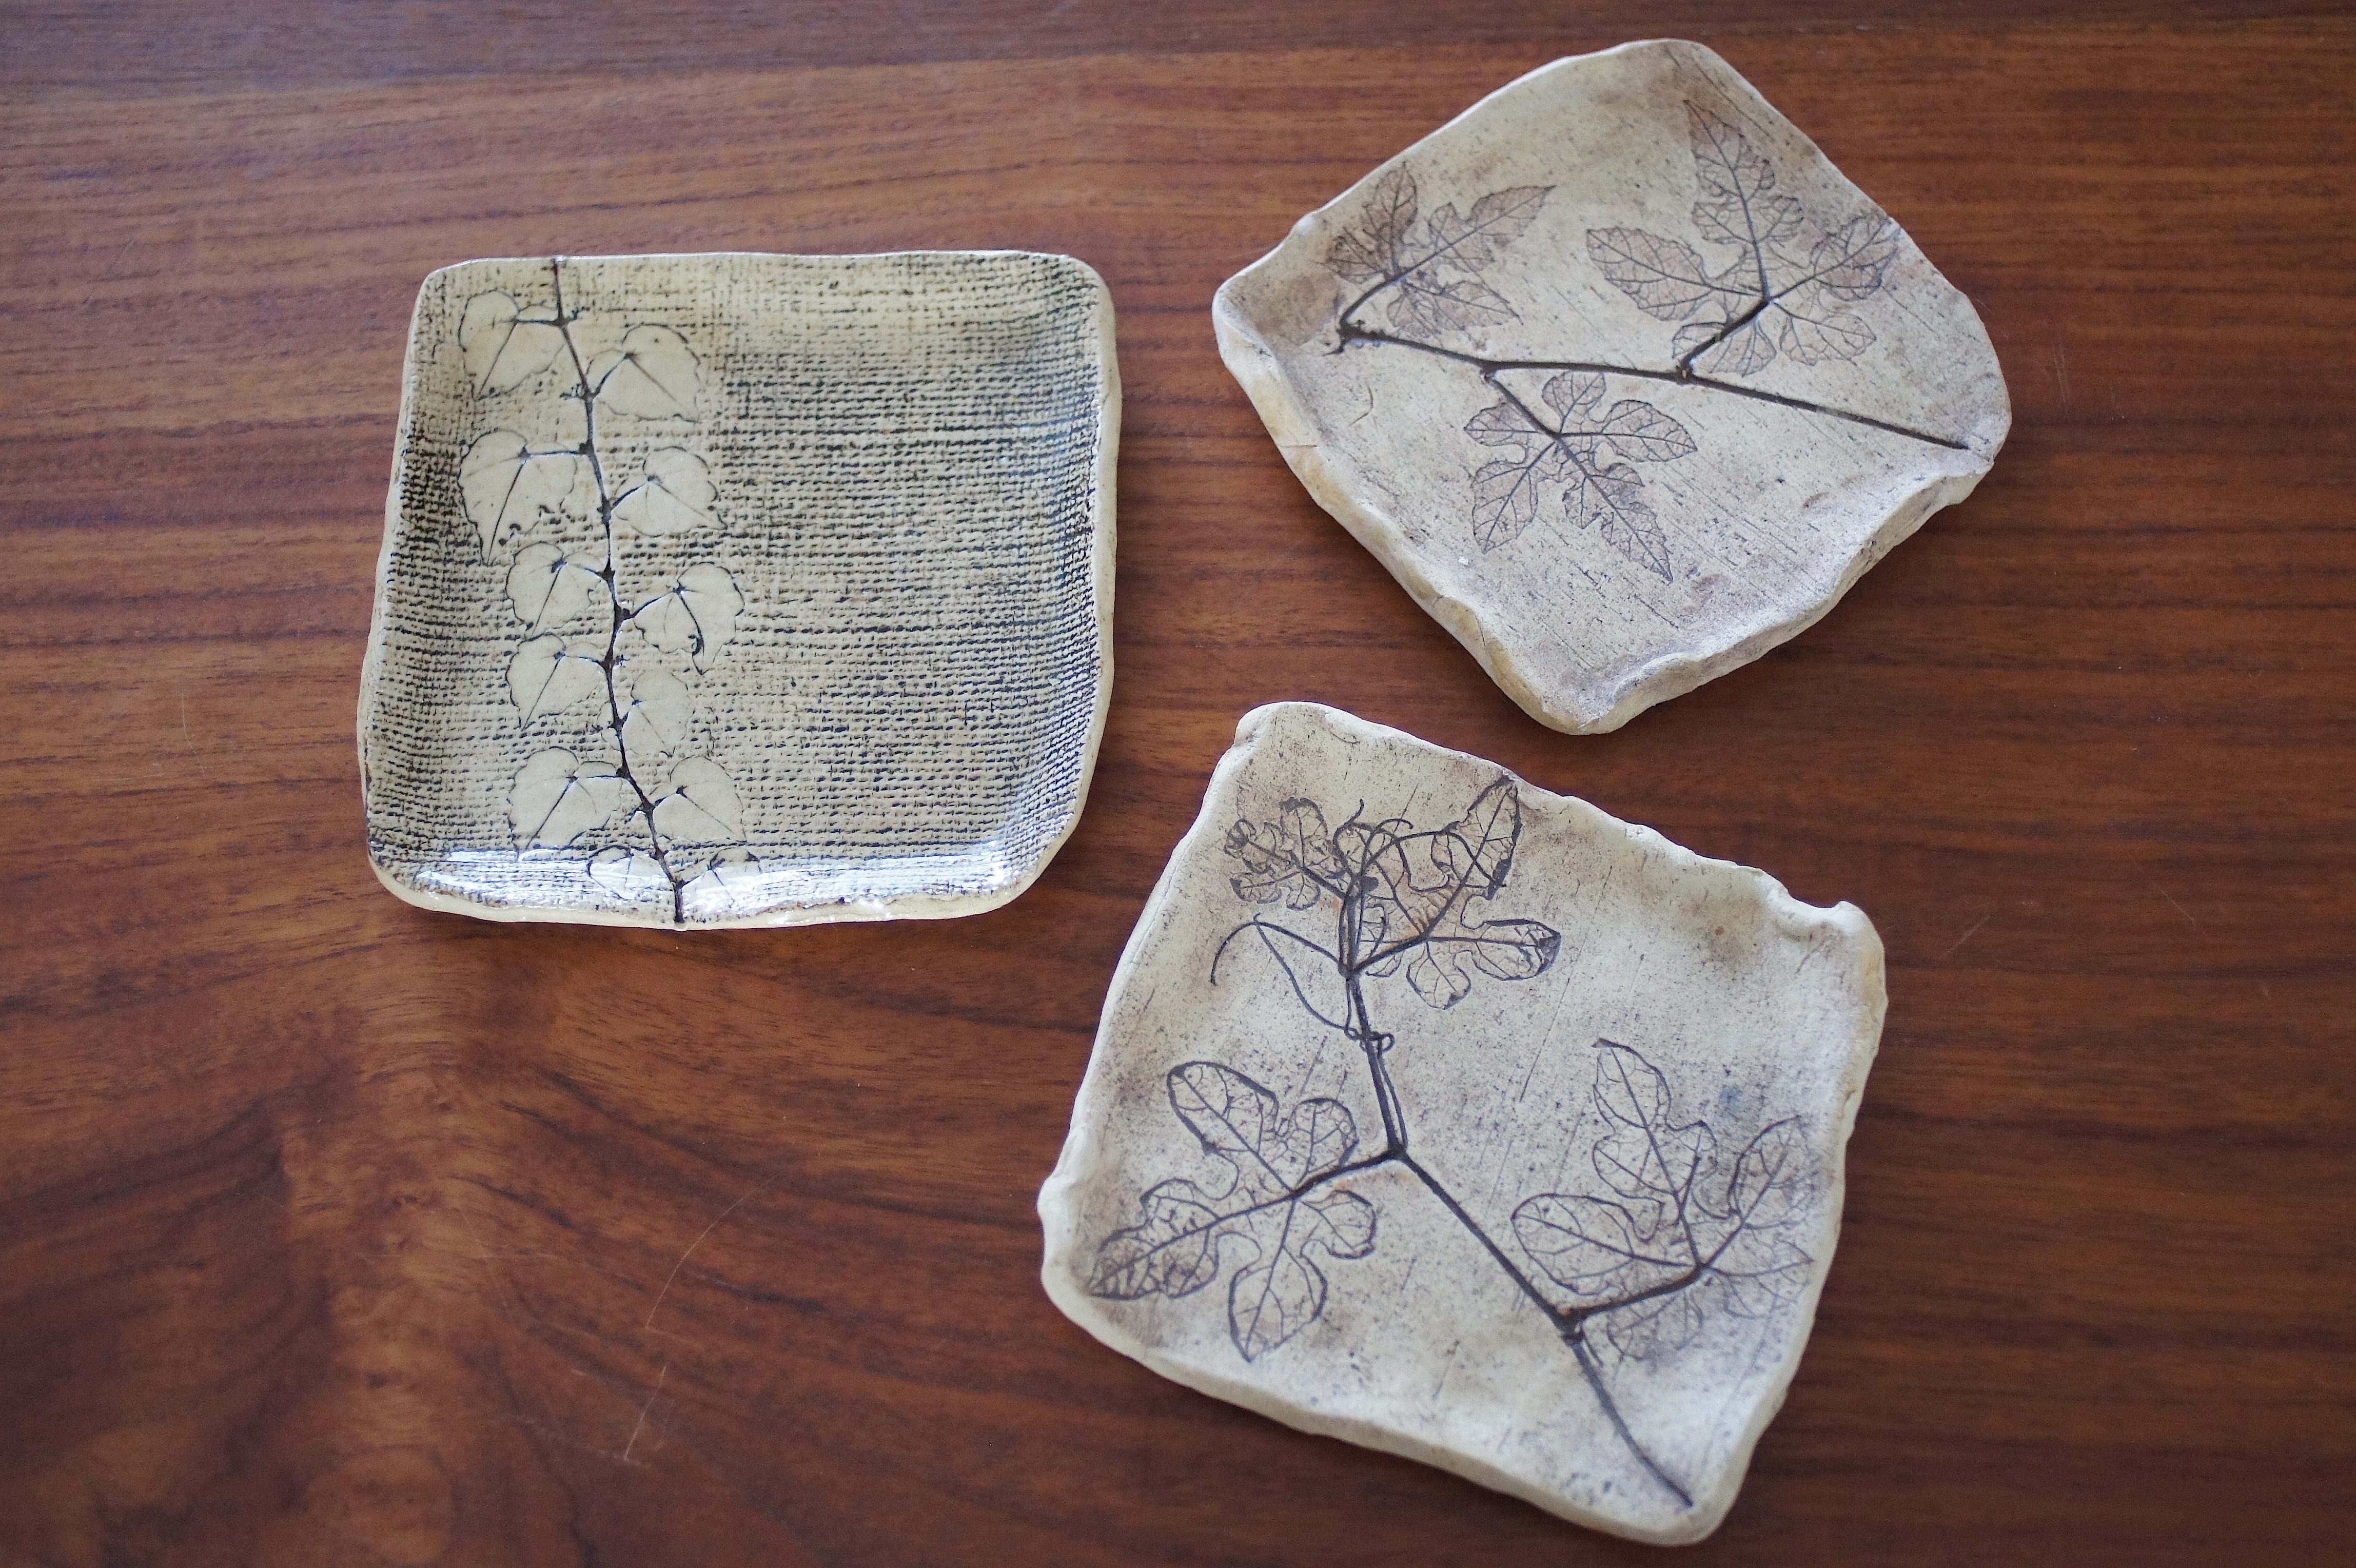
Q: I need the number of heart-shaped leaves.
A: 12